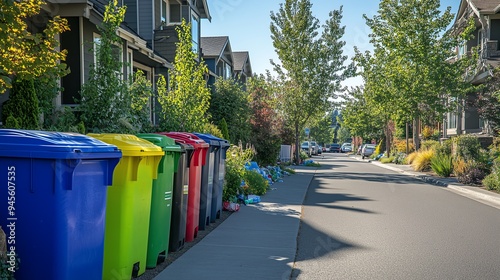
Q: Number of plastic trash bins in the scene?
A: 7